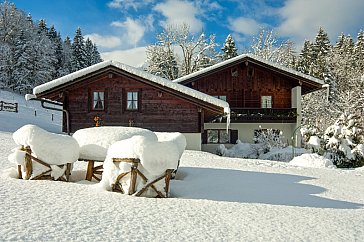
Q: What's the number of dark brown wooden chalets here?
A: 2